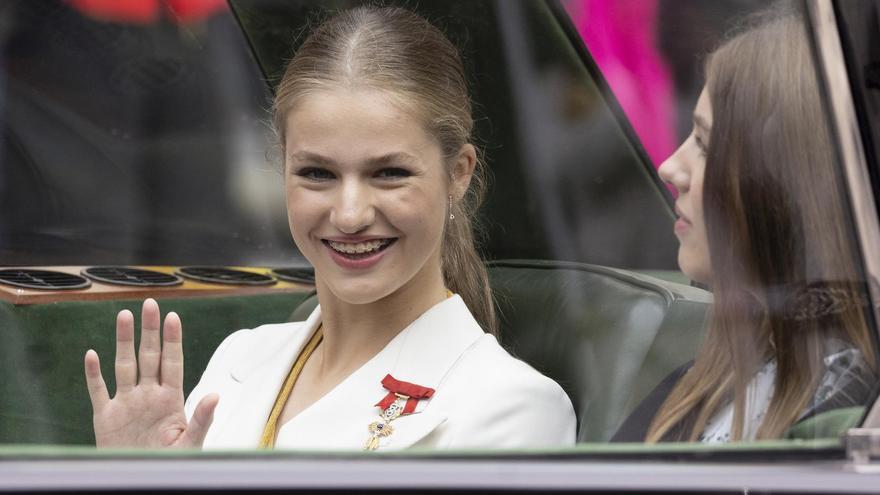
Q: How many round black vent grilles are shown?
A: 4